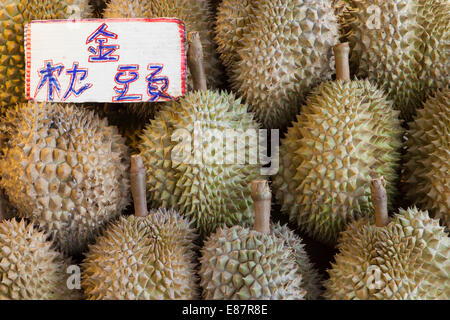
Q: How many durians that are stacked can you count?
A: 12